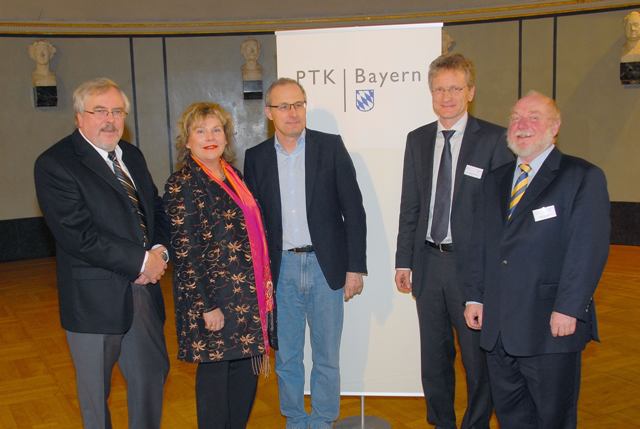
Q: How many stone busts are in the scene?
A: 4